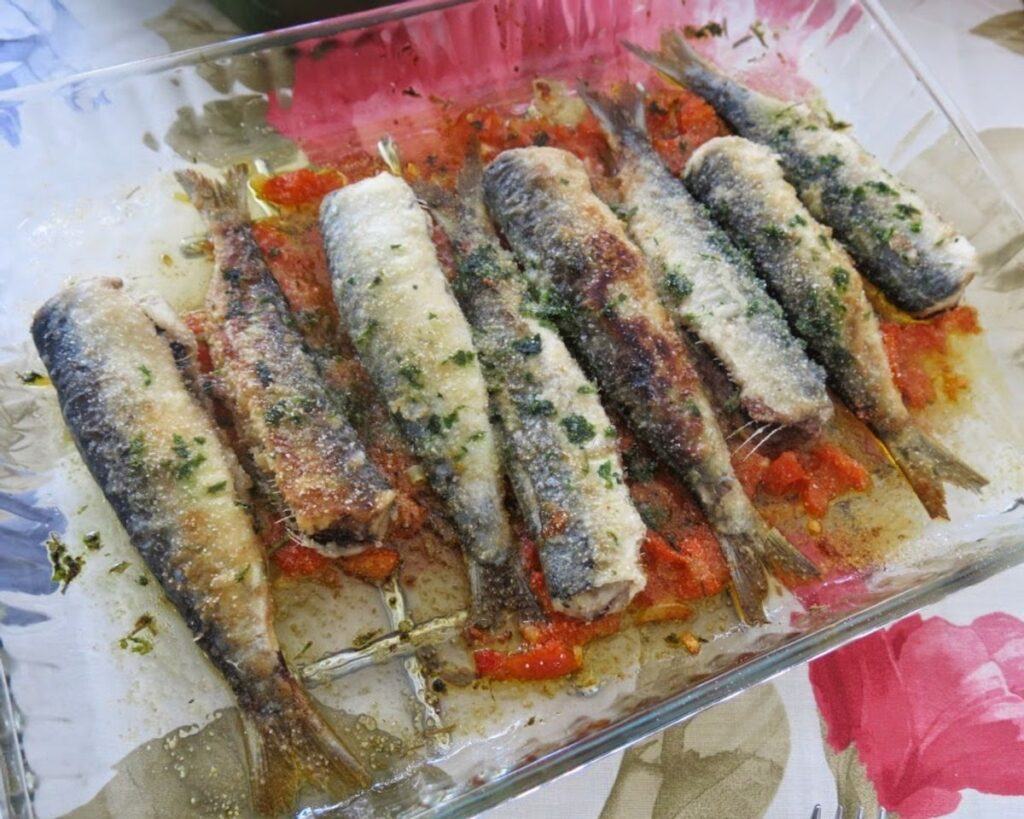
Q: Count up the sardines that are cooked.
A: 8